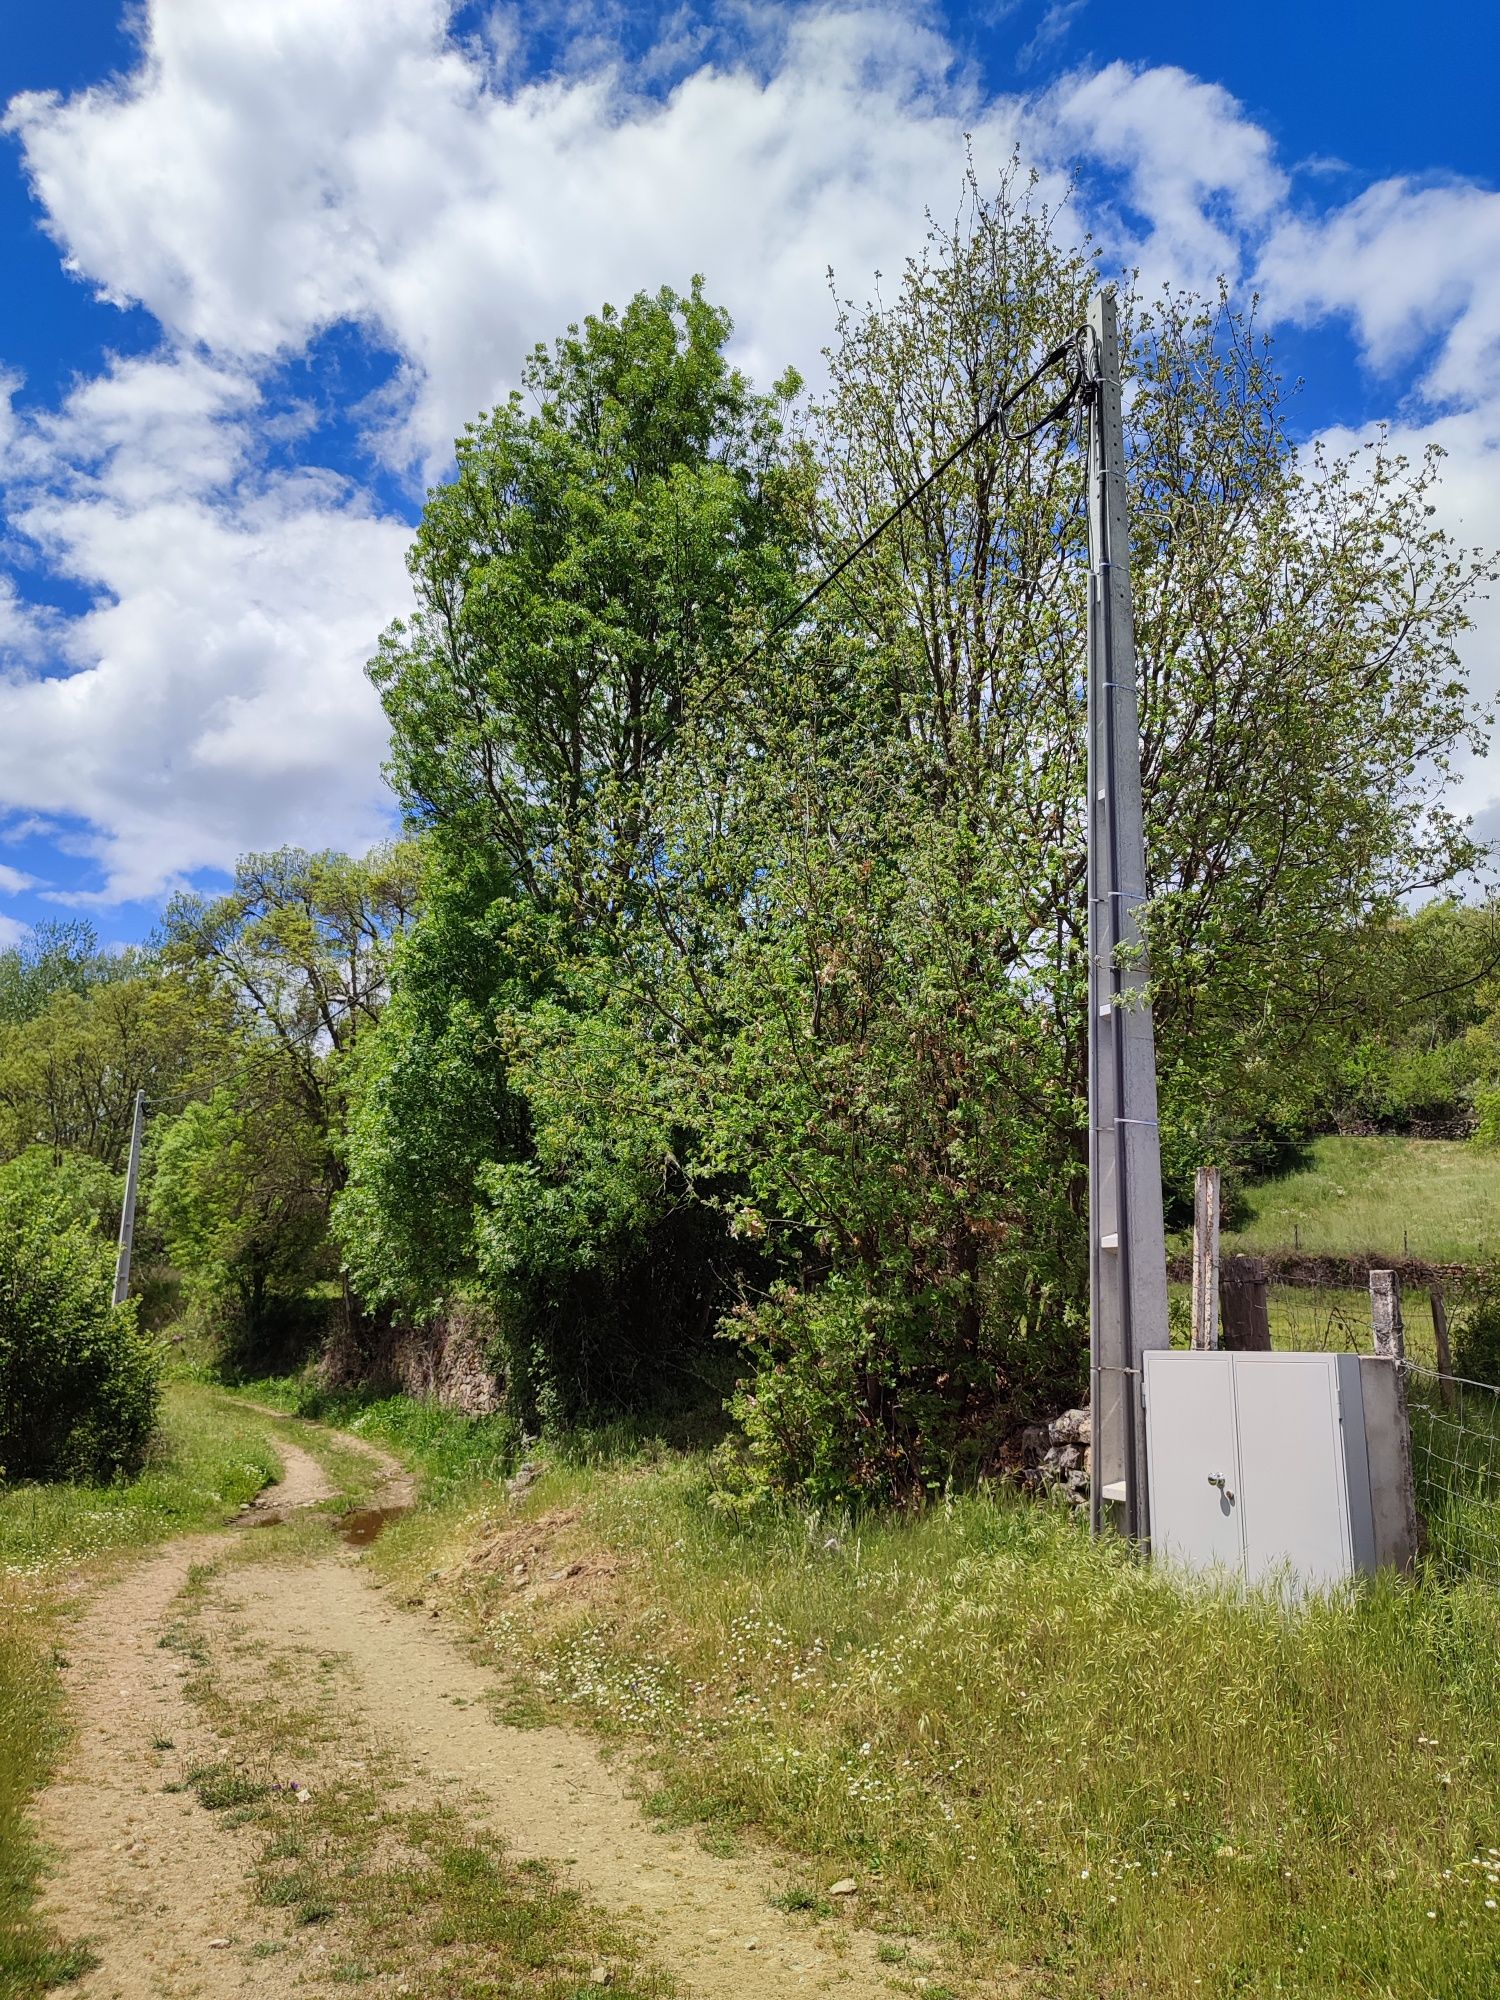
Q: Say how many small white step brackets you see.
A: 4